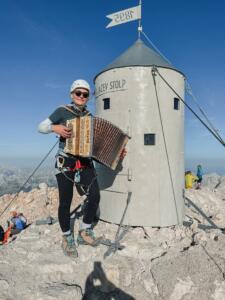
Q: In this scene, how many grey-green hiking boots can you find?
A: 2